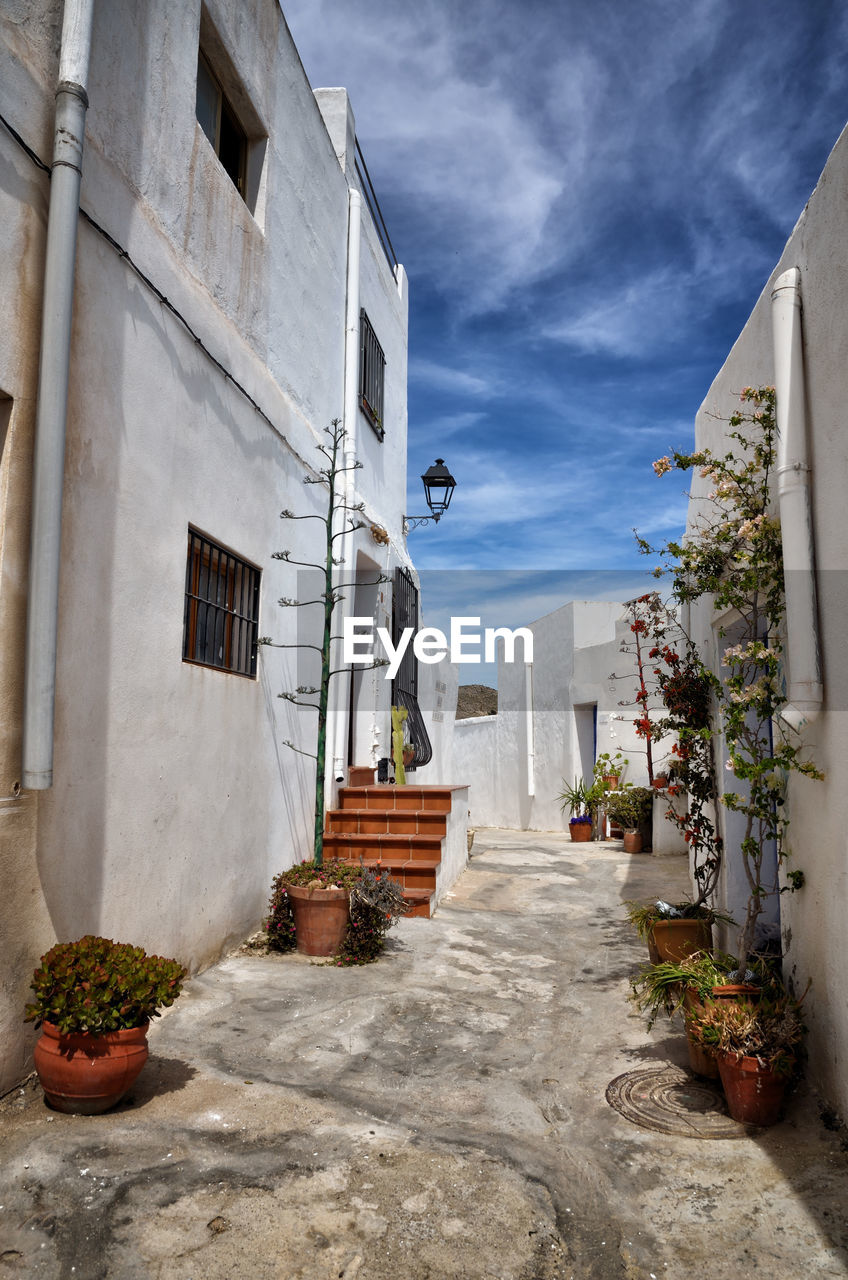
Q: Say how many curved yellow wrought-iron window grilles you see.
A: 0